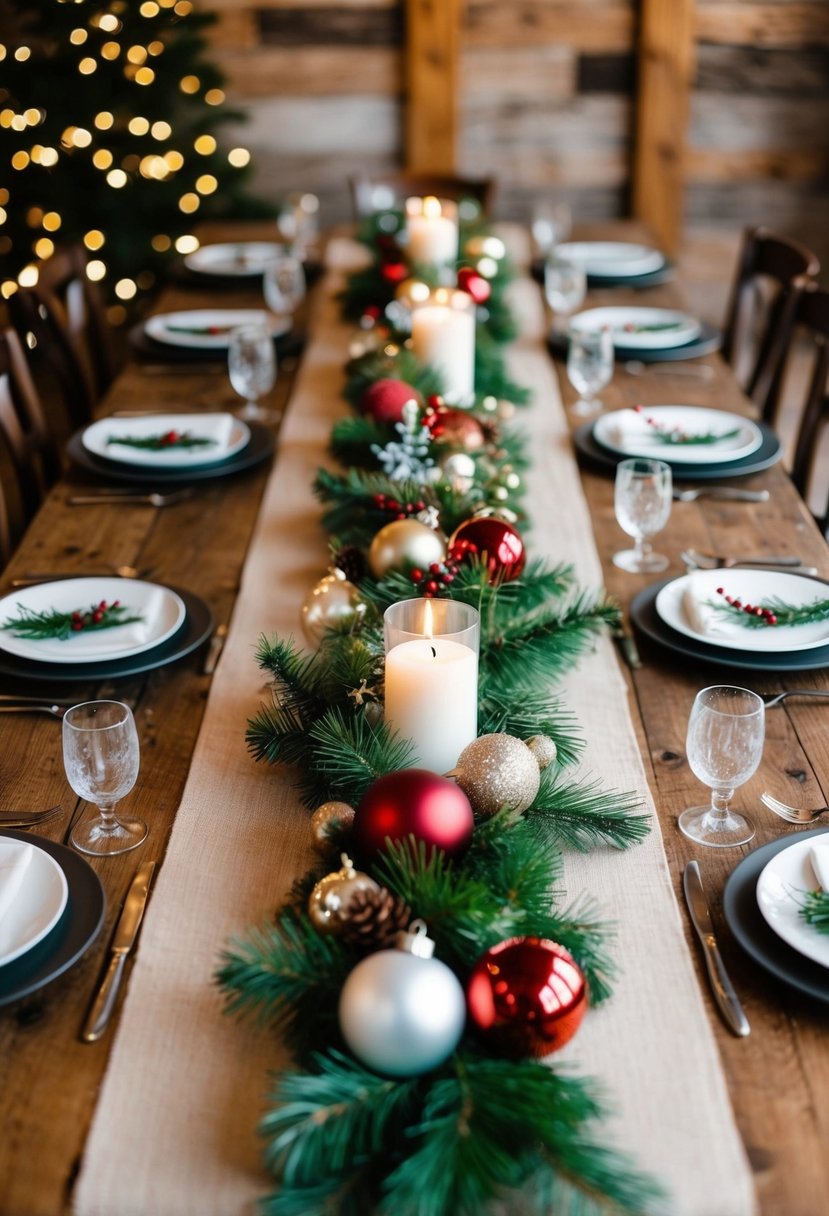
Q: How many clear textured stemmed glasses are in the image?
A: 9